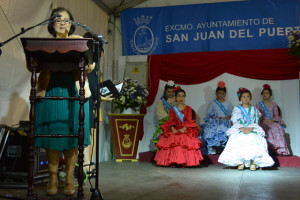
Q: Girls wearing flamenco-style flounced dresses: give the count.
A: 5